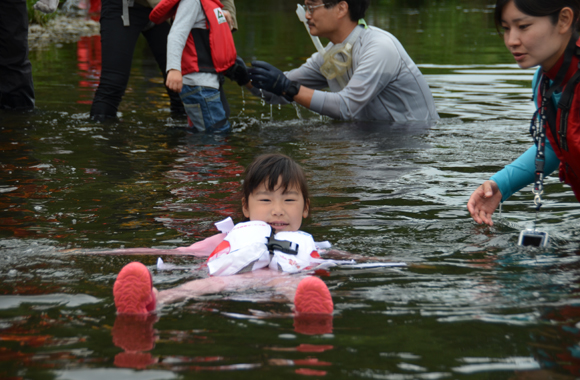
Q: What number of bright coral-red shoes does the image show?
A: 2